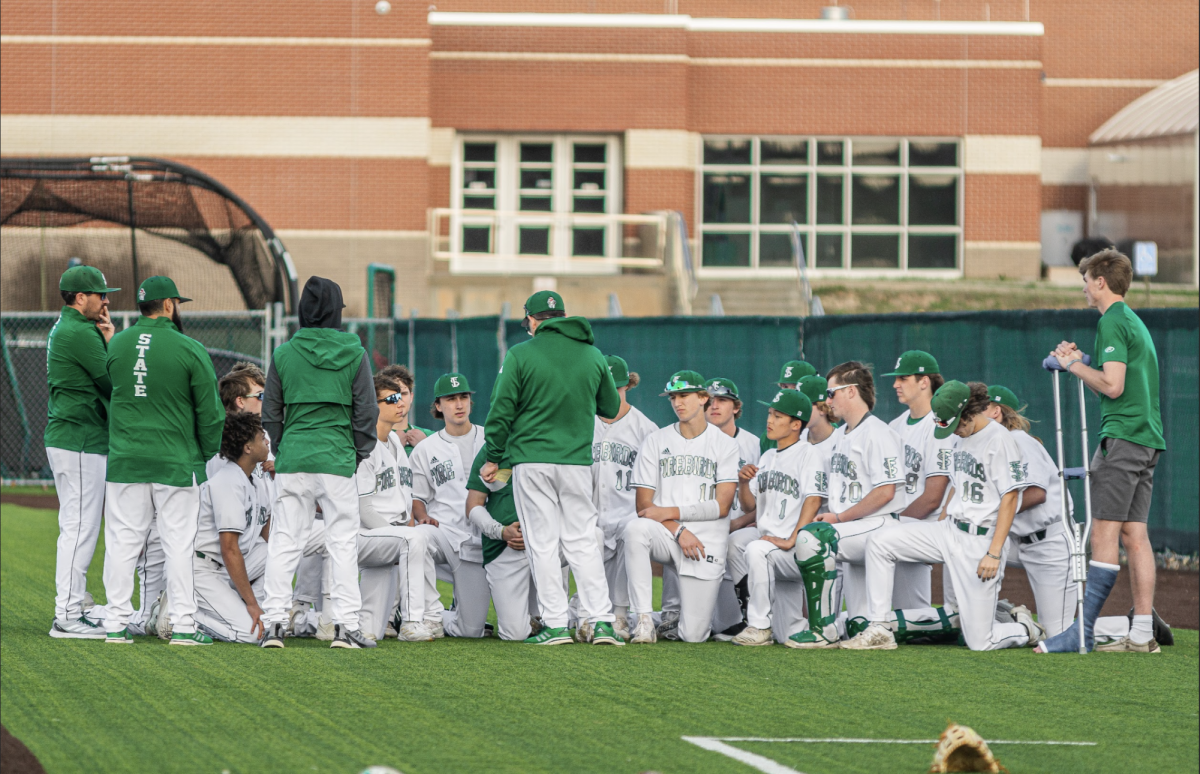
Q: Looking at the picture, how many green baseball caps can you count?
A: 13